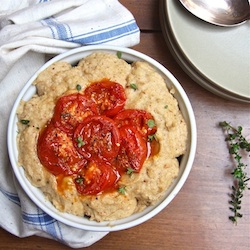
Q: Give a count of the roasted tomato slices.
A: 7